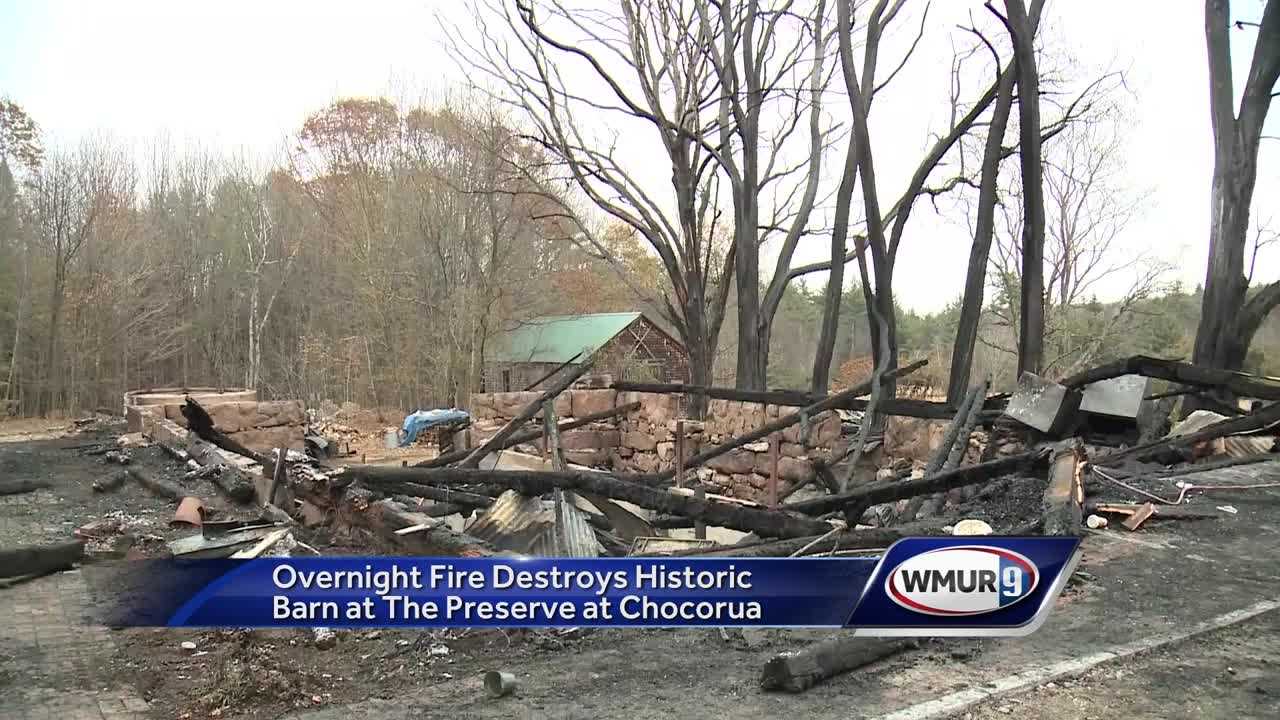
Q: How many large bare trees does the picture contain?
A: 7